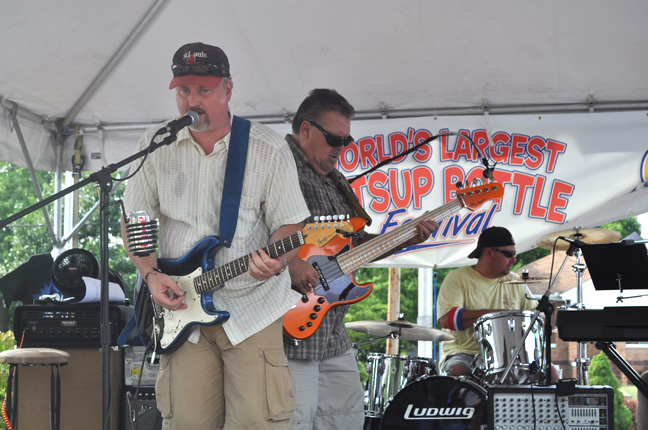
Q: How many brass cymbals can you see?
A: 3